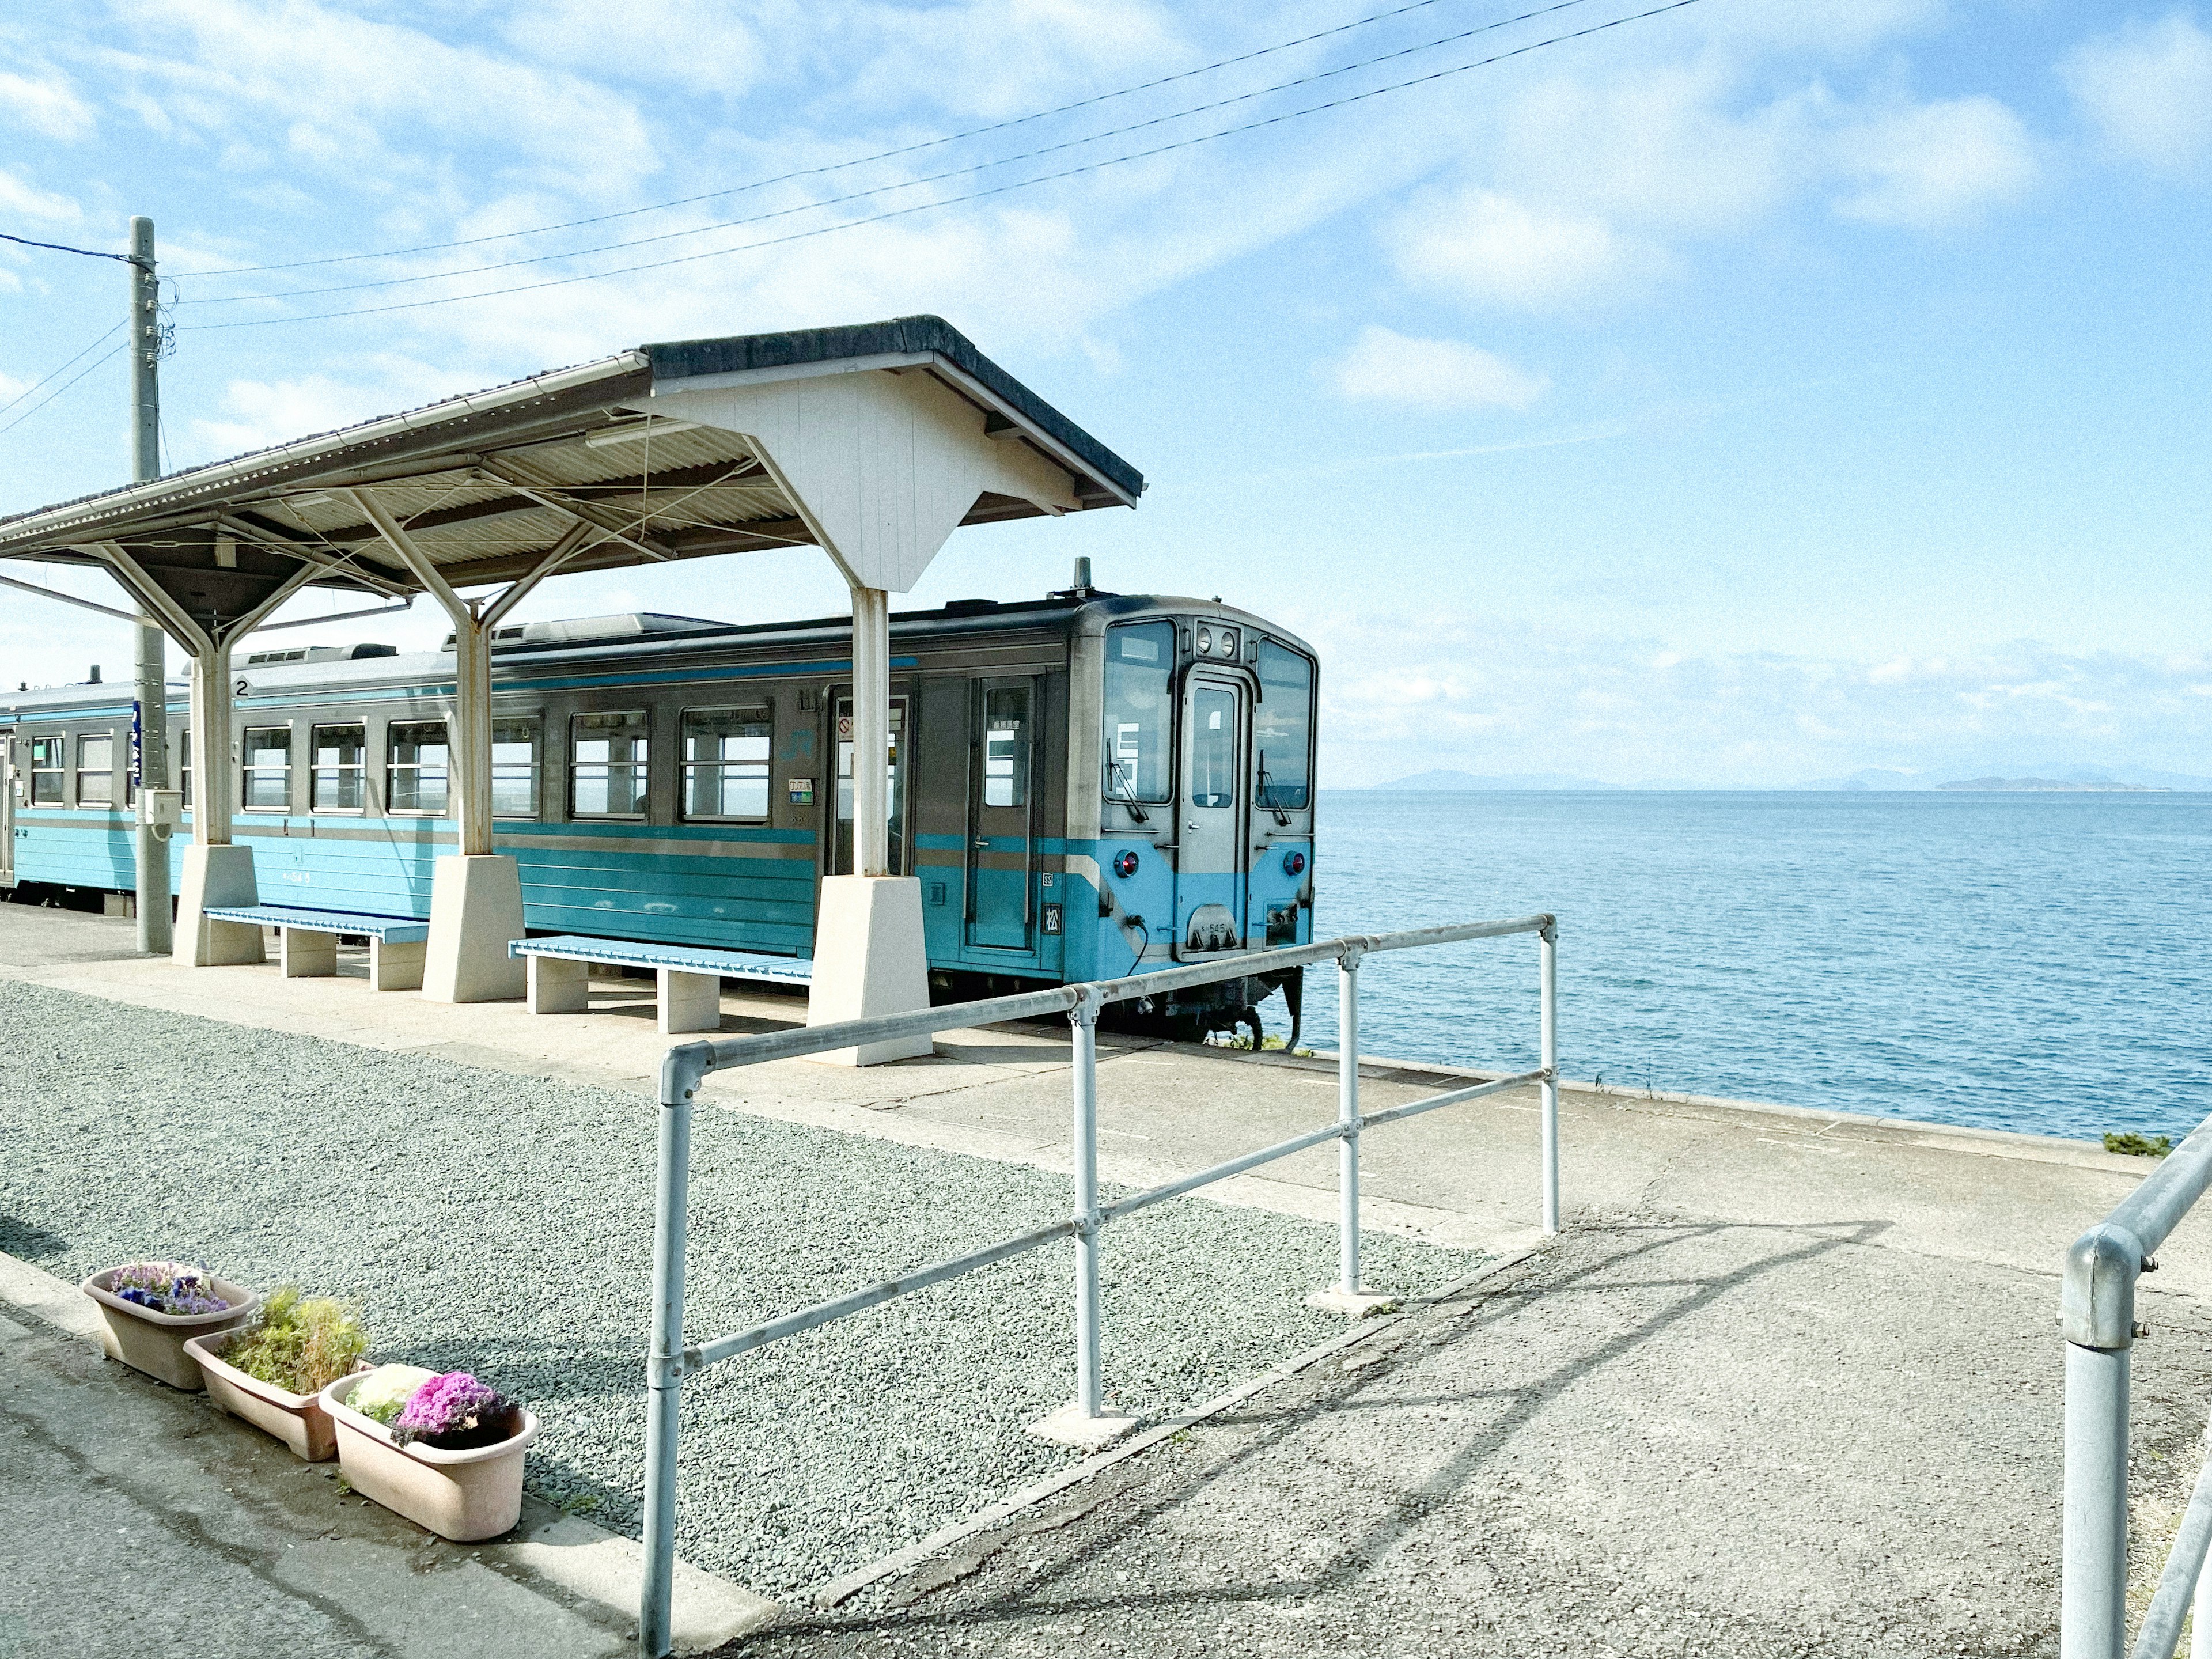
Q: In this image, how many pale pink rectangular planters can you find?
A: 3